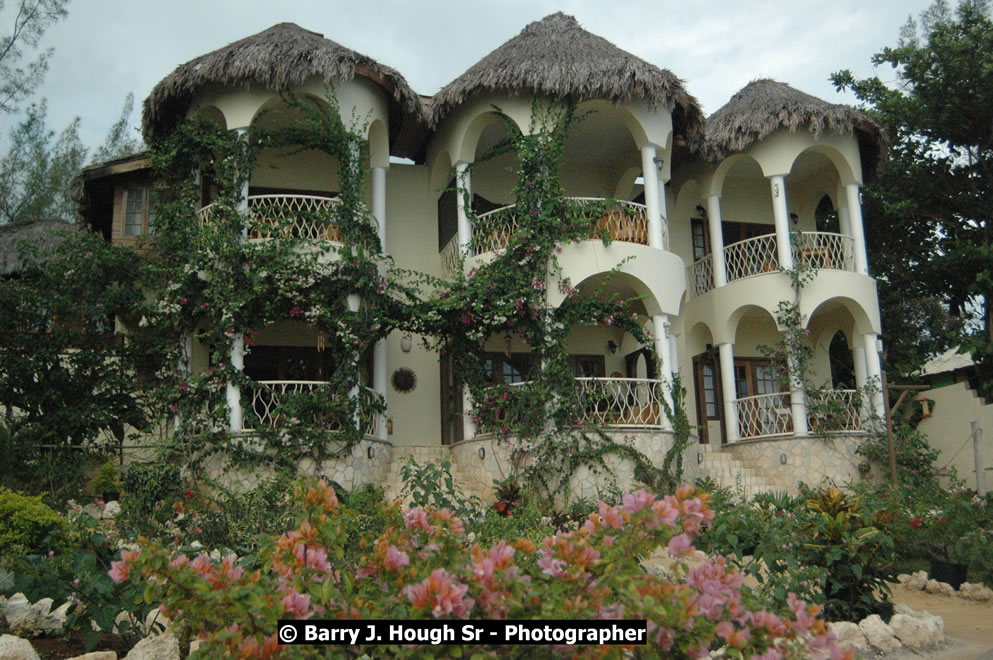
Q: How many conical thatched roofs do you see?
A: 3